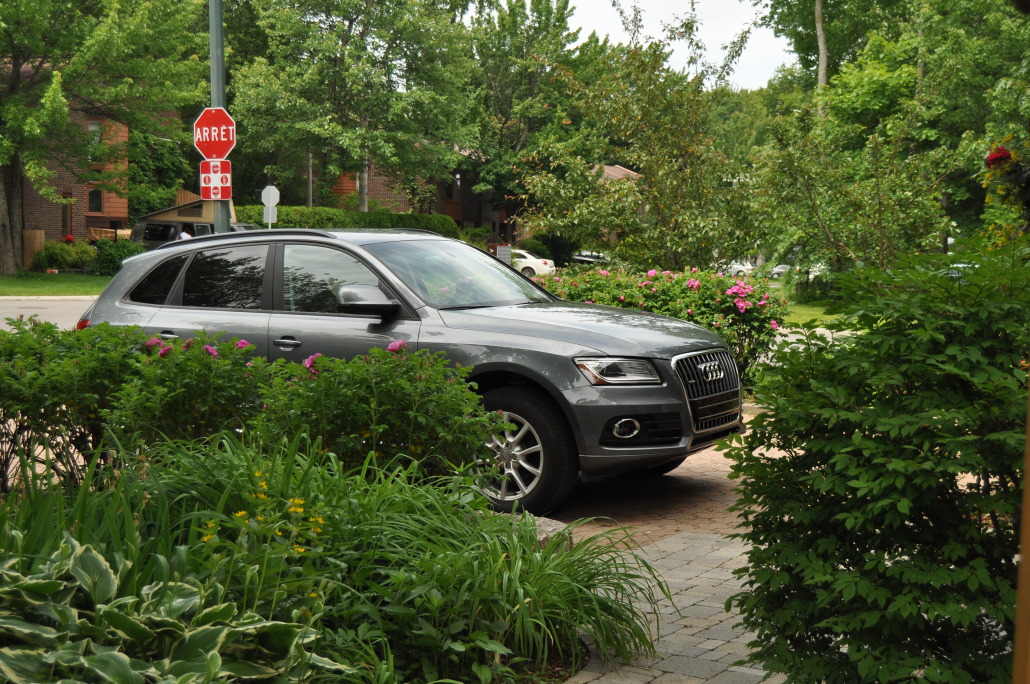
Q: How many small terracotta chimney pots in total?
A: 0